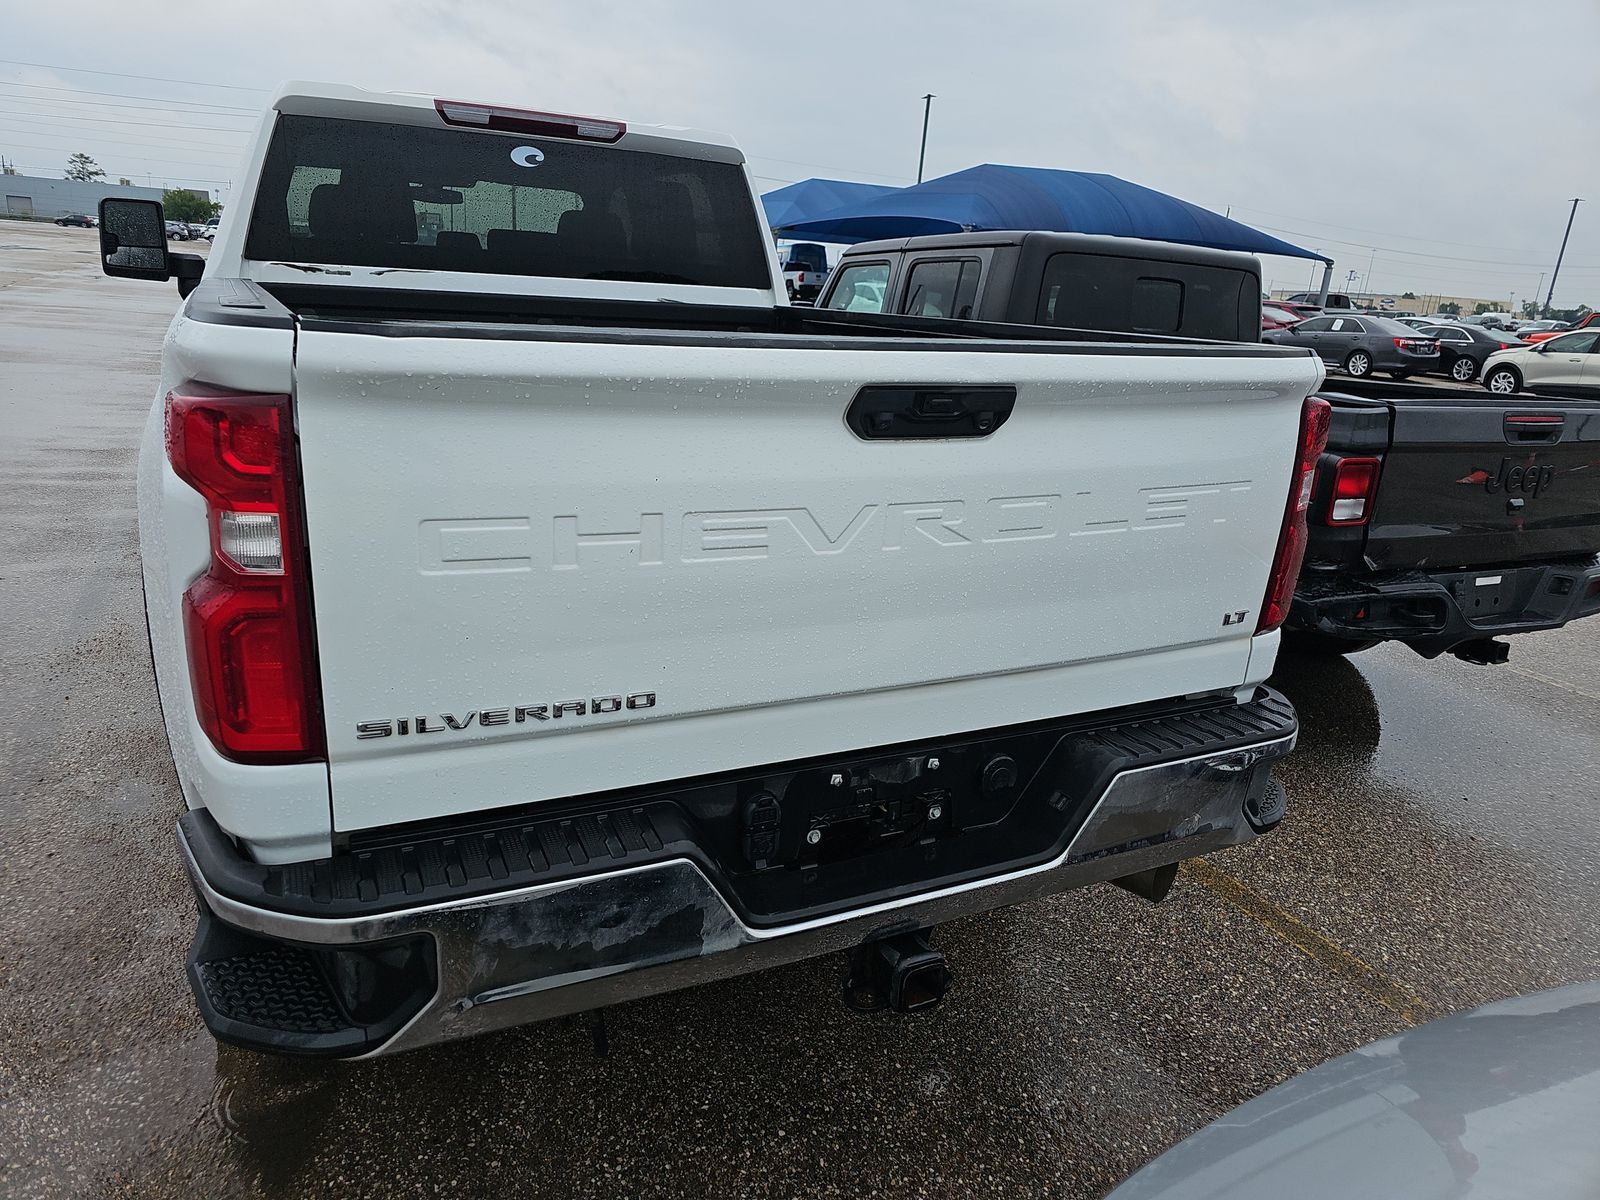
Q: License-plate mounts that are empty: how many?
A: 2